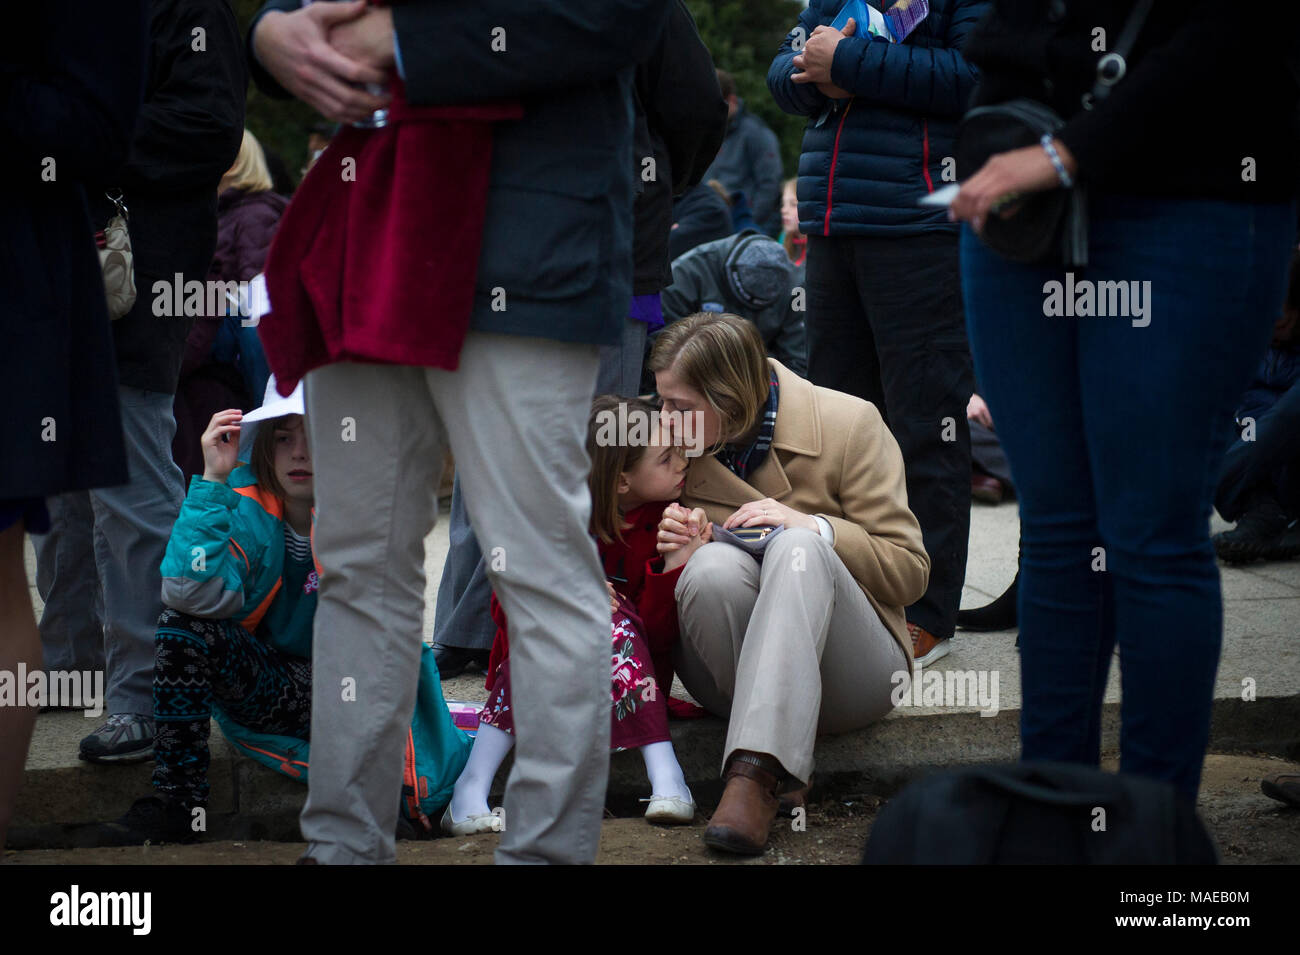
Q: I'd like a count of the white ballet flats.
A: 2